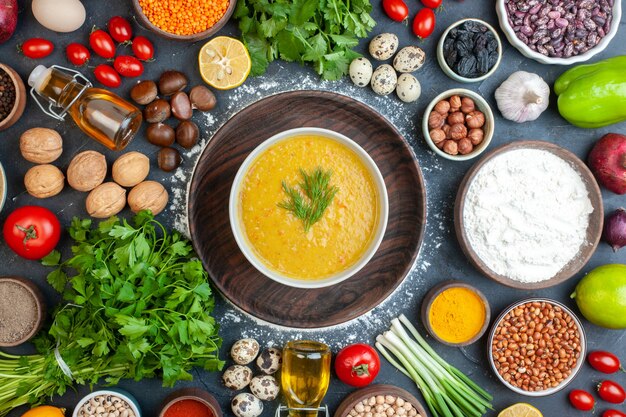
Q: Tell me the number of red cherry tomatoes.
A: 14